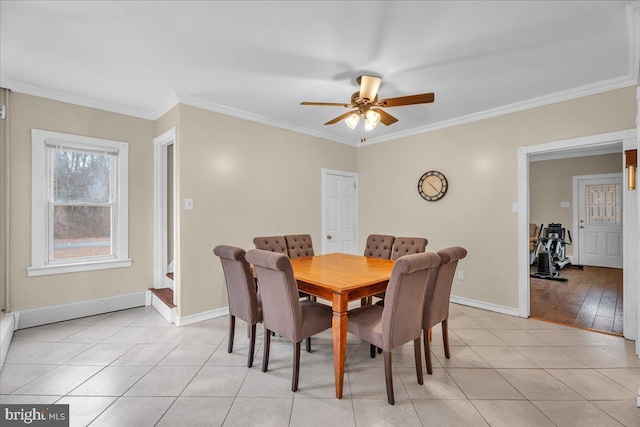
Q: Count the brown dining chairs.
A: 8